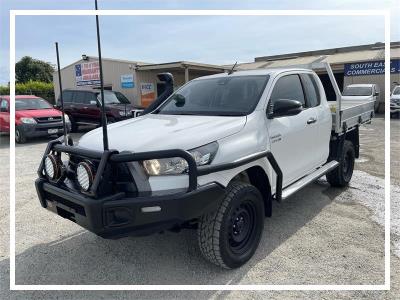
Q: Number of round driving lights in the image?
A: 2